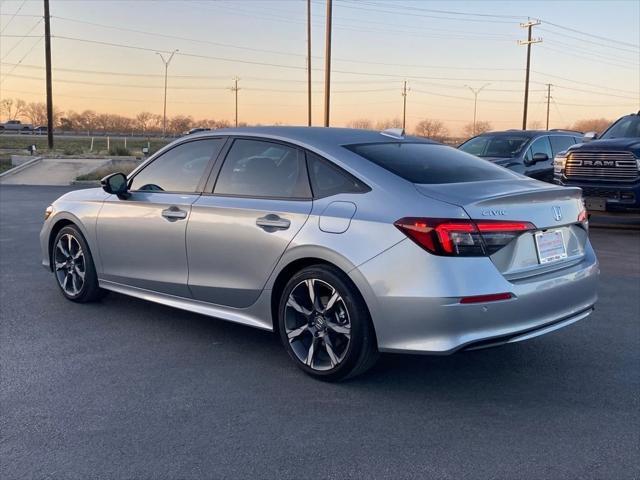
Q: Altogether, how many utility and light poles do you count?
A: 9